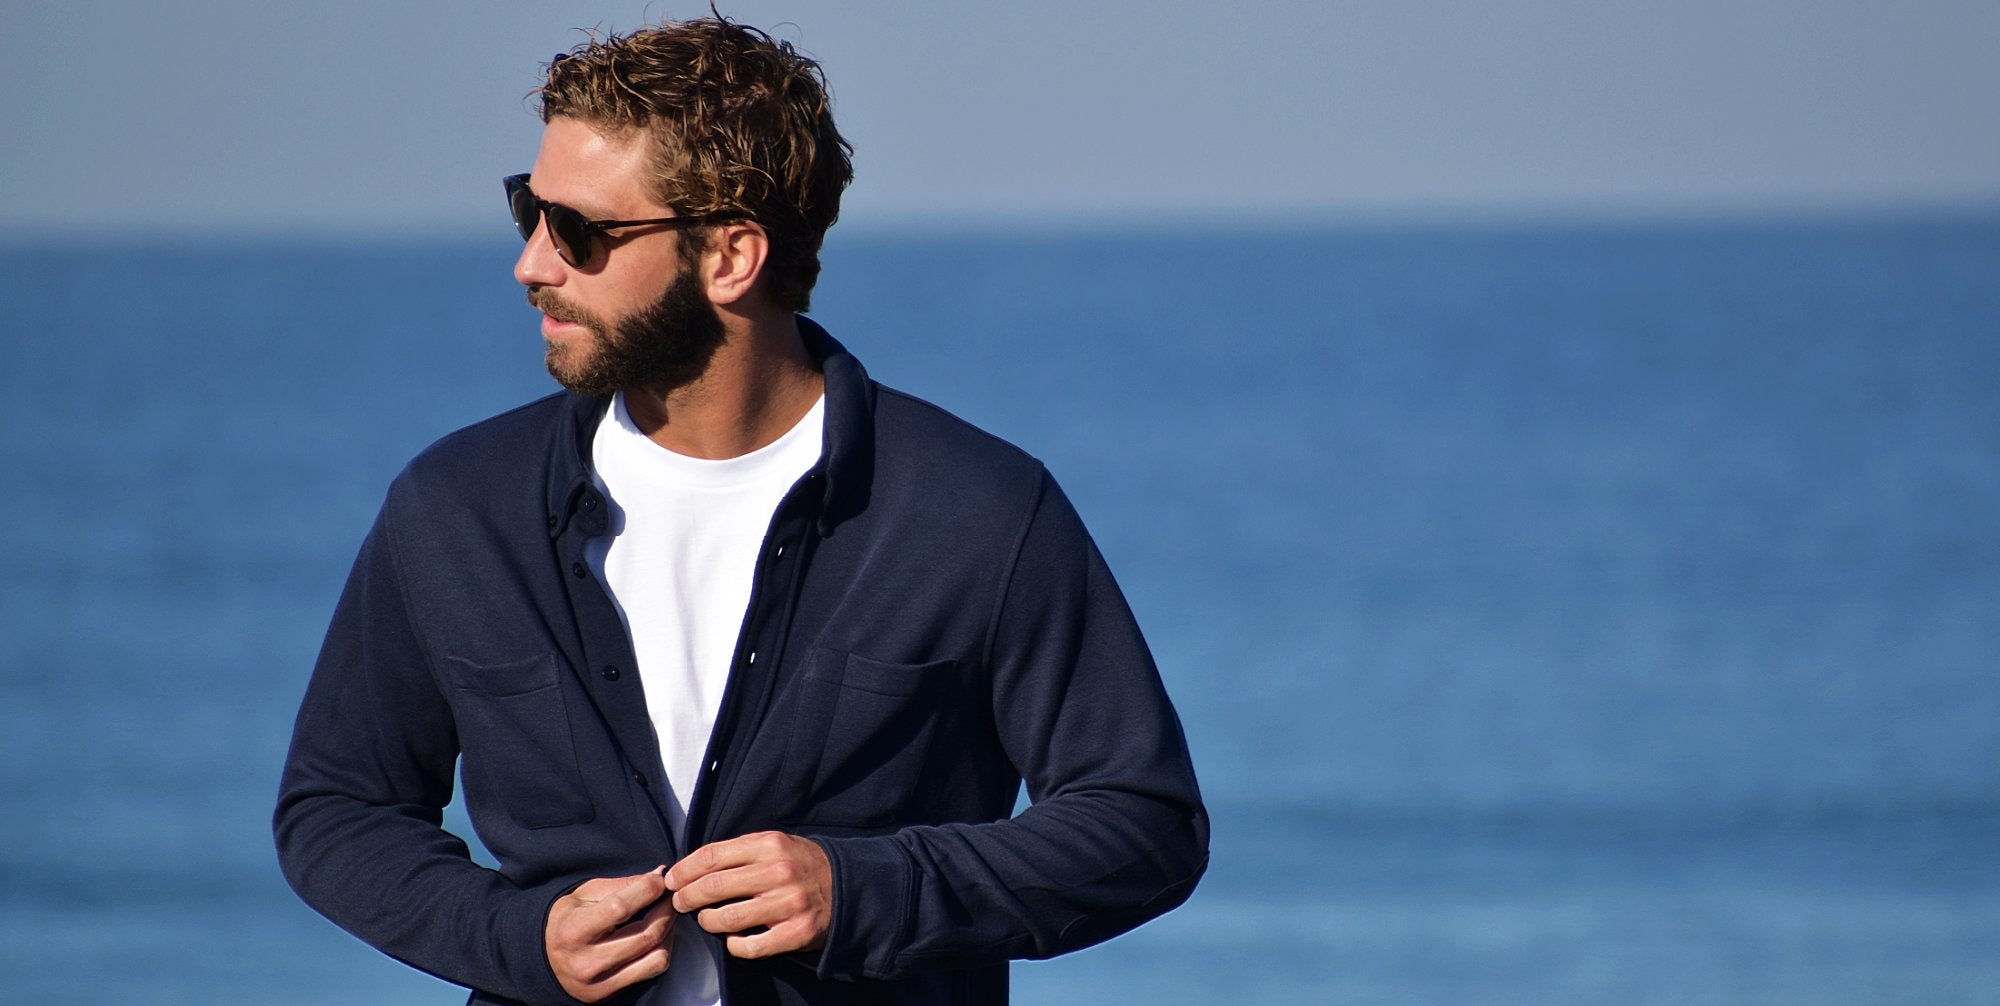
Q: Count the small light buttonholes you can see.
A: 3